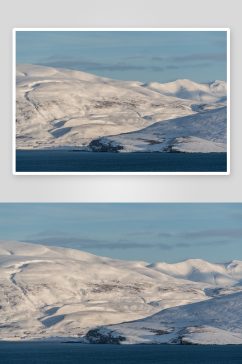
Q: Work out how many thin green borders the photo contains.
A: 0